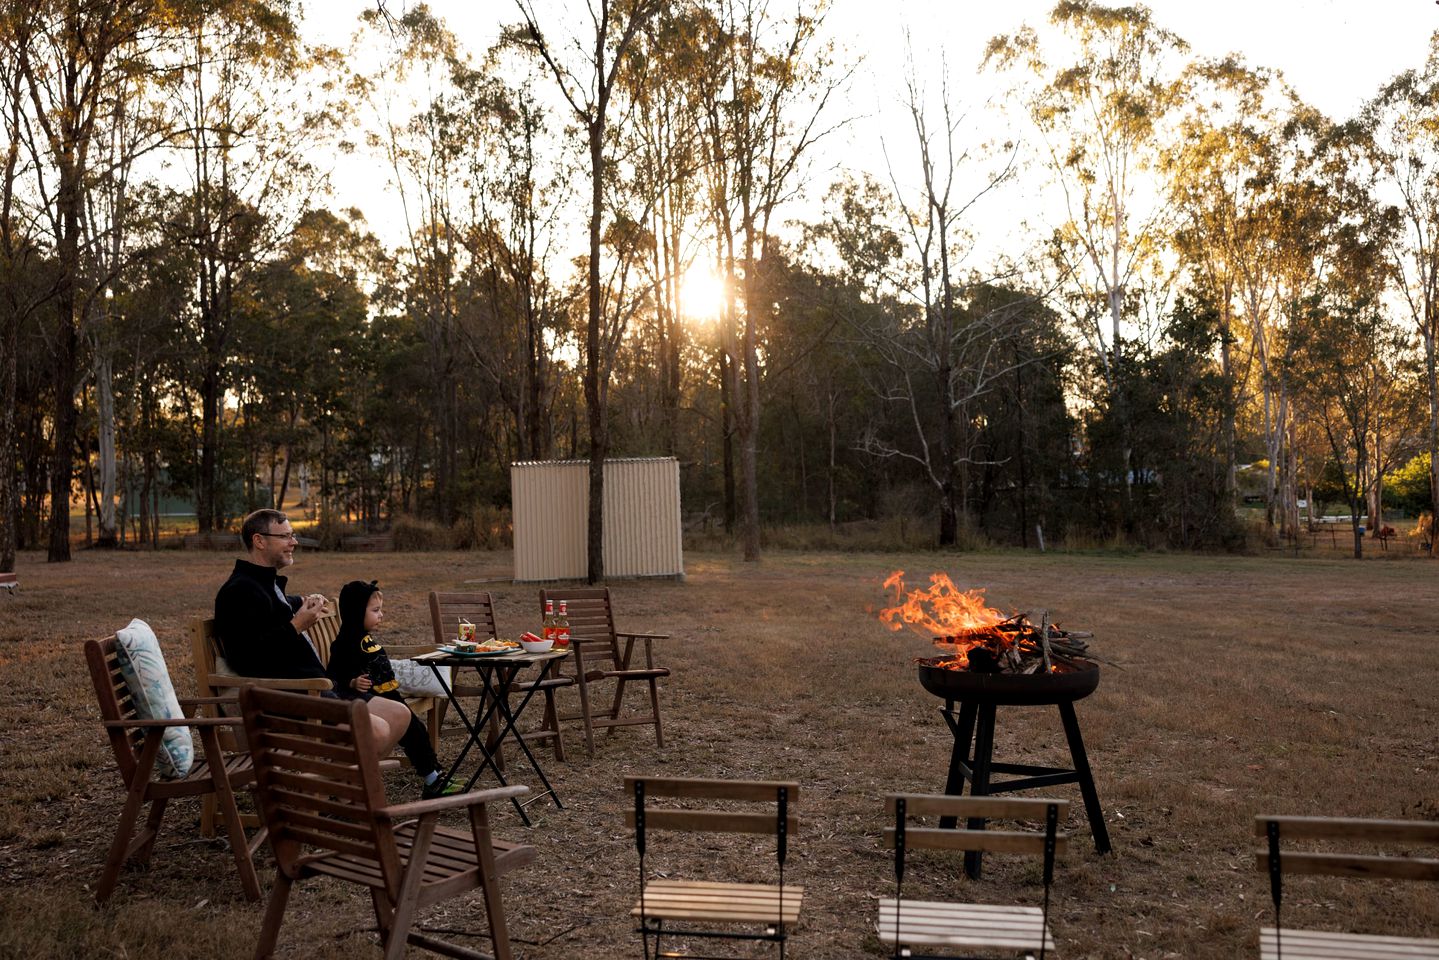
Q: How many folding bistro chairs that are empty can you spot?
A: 3